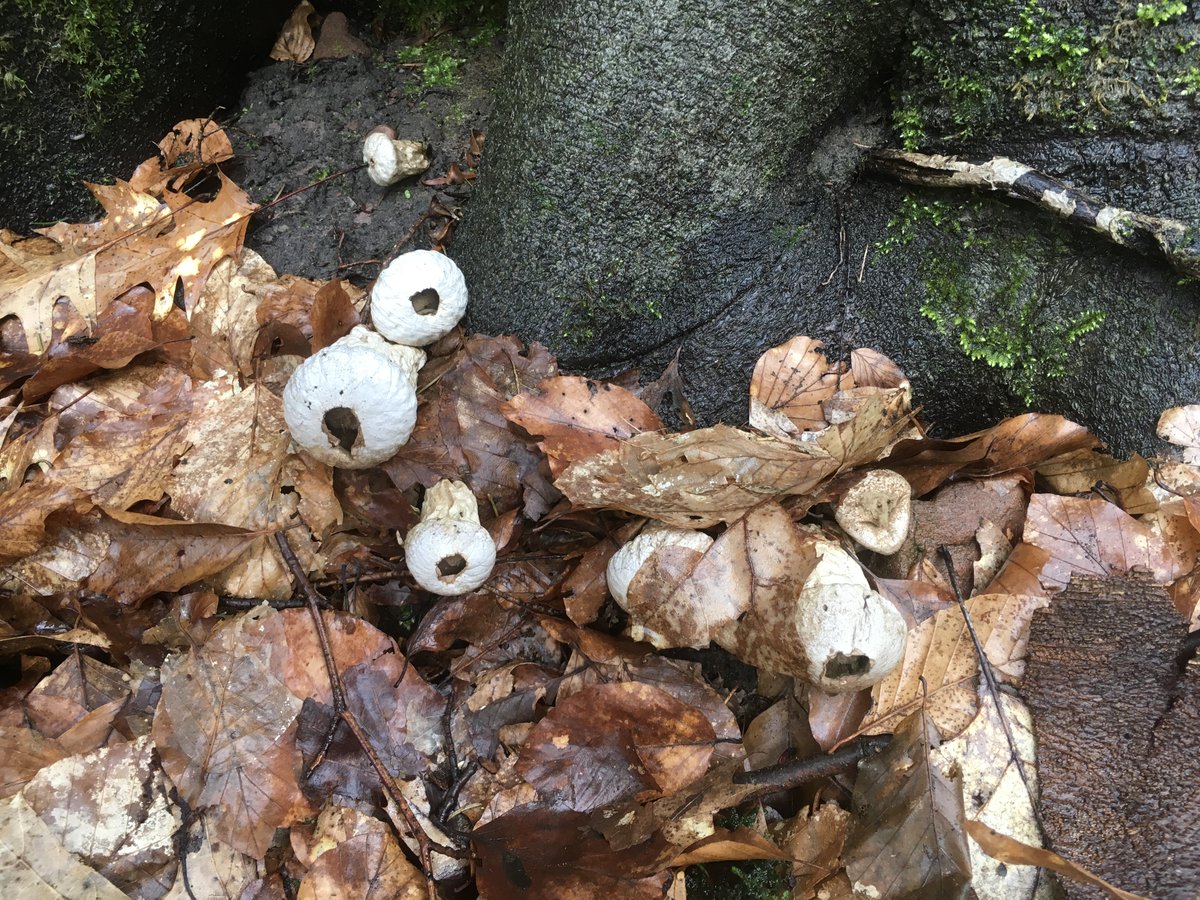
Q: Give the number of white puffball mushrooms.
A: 7